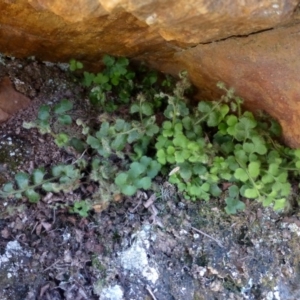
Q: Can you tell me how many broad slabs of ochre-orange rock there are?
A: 2